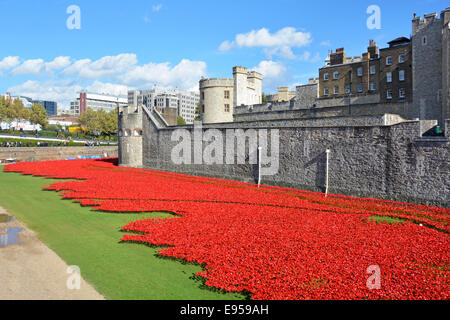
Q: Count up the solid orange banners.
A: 0